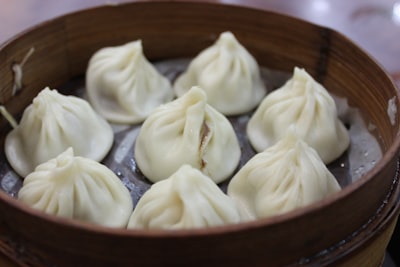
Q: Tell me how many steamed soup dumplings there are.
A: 8